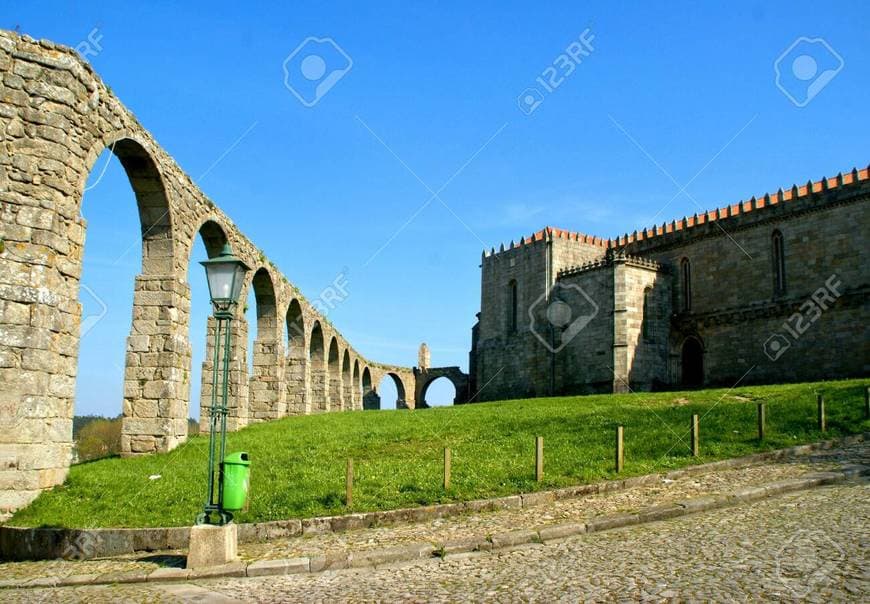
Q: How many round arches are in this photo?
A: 11